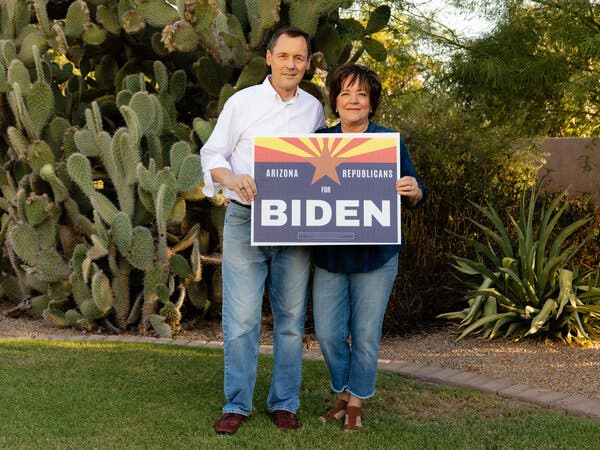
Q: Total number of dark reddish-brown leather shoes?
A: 2